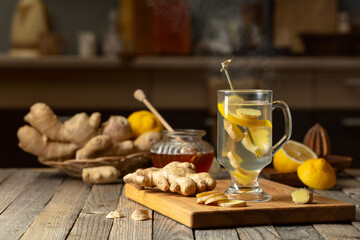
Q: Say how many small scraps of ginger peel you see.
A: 2